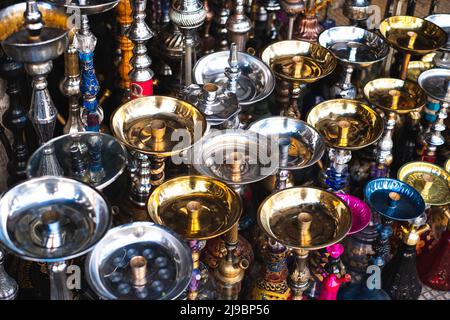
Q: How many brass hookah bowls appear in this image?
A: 8